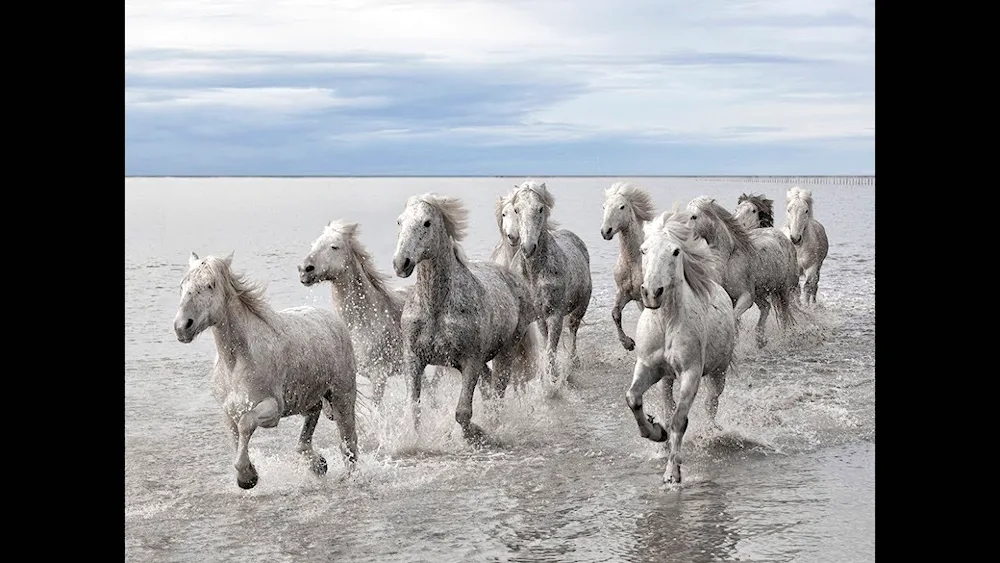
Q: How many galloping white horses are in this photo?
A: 10